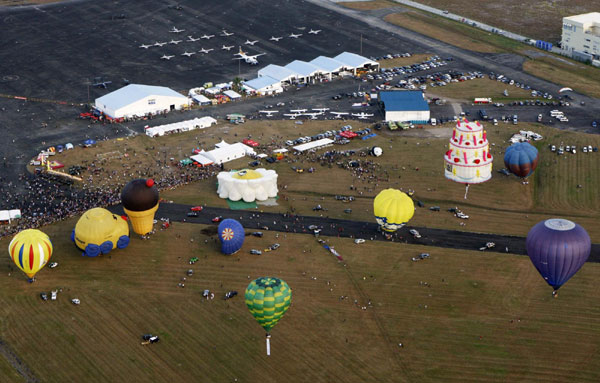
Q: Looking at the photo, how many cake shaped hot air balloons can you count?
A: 1